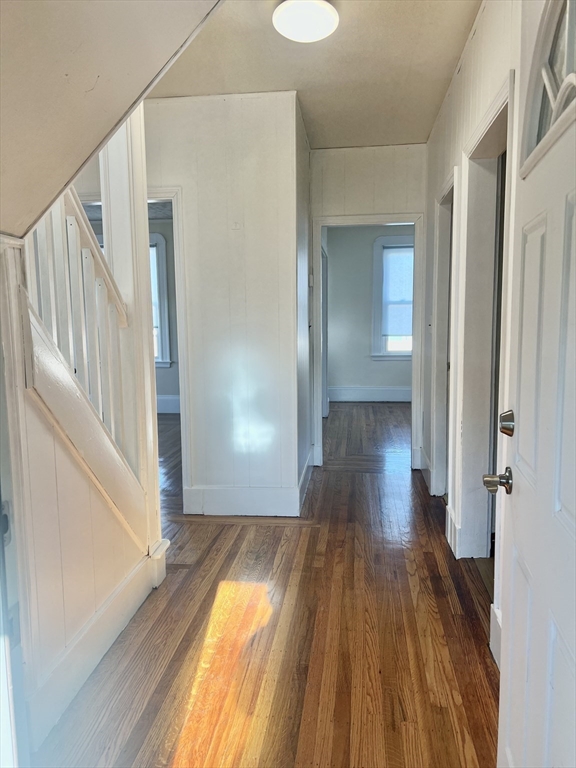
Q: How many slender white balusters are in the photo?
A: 7